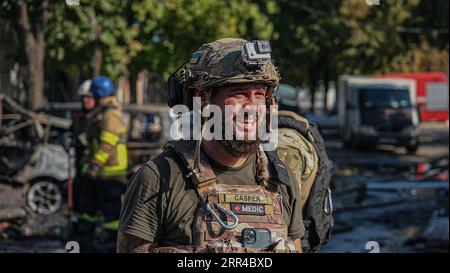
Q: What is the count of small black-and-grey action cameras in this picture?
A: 1